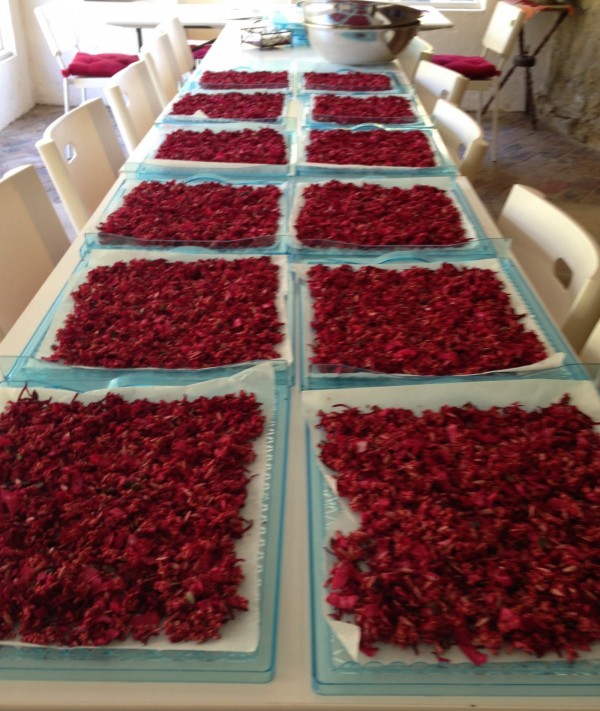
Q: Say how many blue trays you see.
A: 12